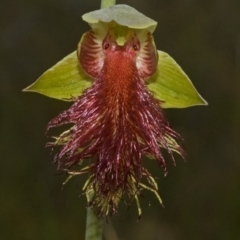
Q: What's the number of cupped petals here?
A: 2